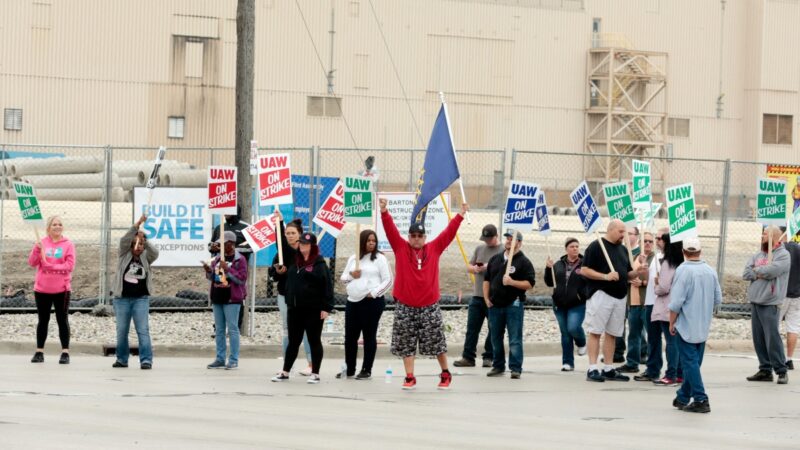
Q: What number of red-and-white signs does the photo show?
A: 4